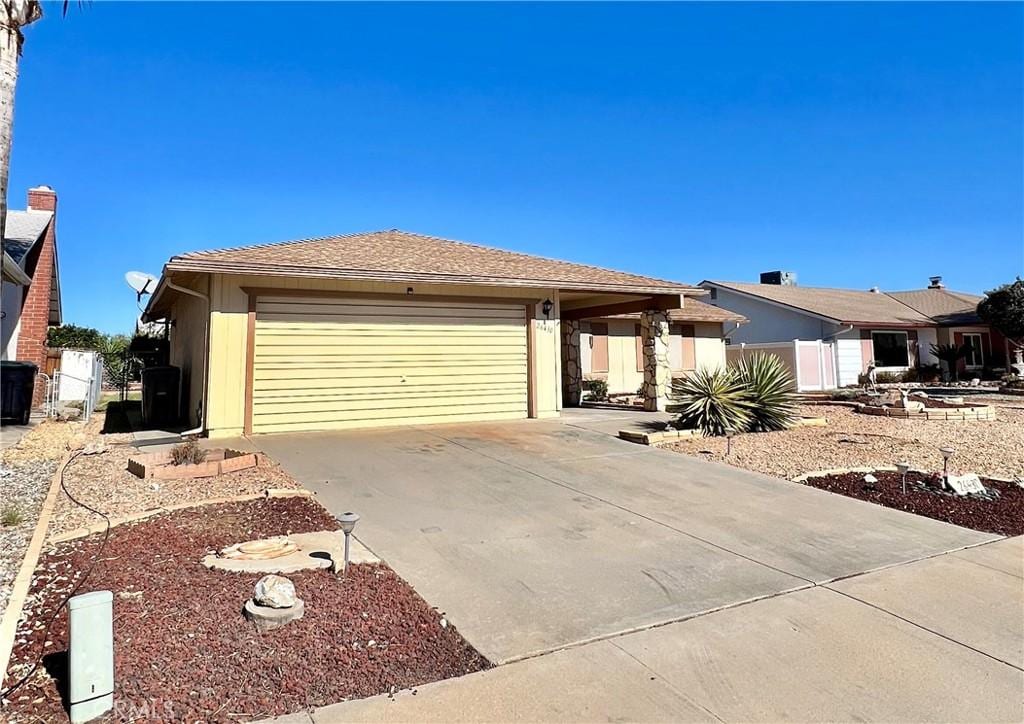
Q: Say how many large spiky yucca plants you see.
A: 2